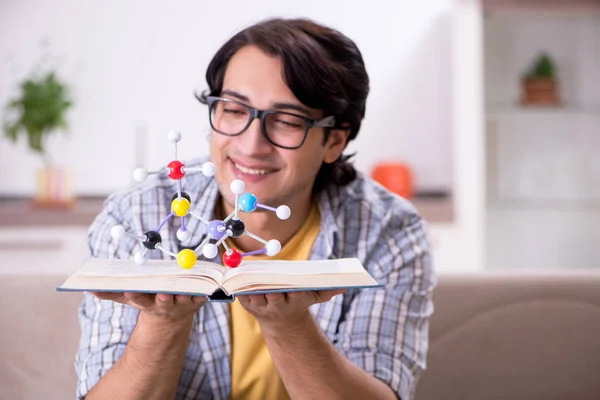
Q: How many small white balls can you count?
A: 10